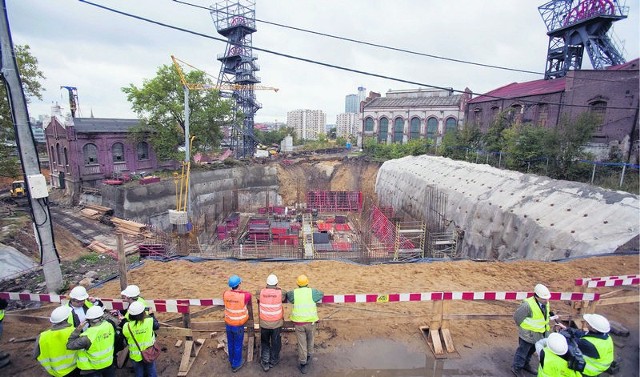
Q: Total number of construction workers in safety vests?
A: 11